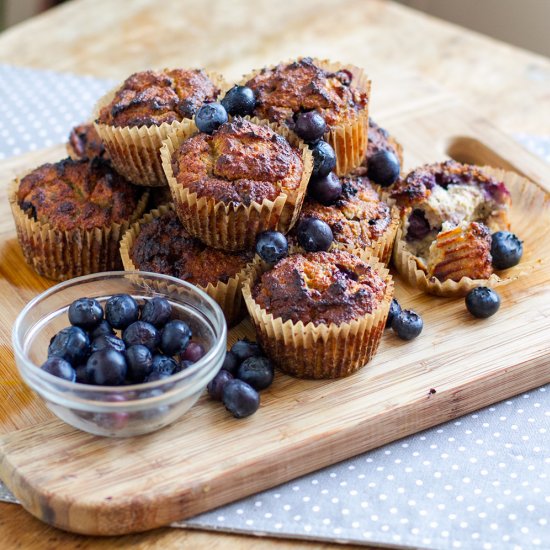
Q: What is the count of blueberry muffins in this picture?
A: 10